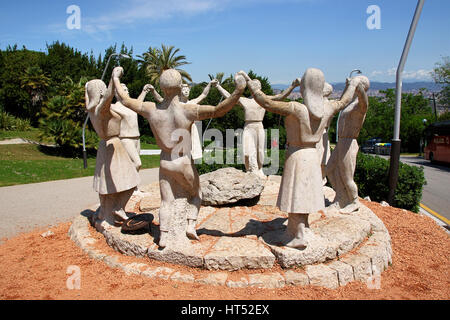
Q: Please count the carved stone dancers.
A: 8